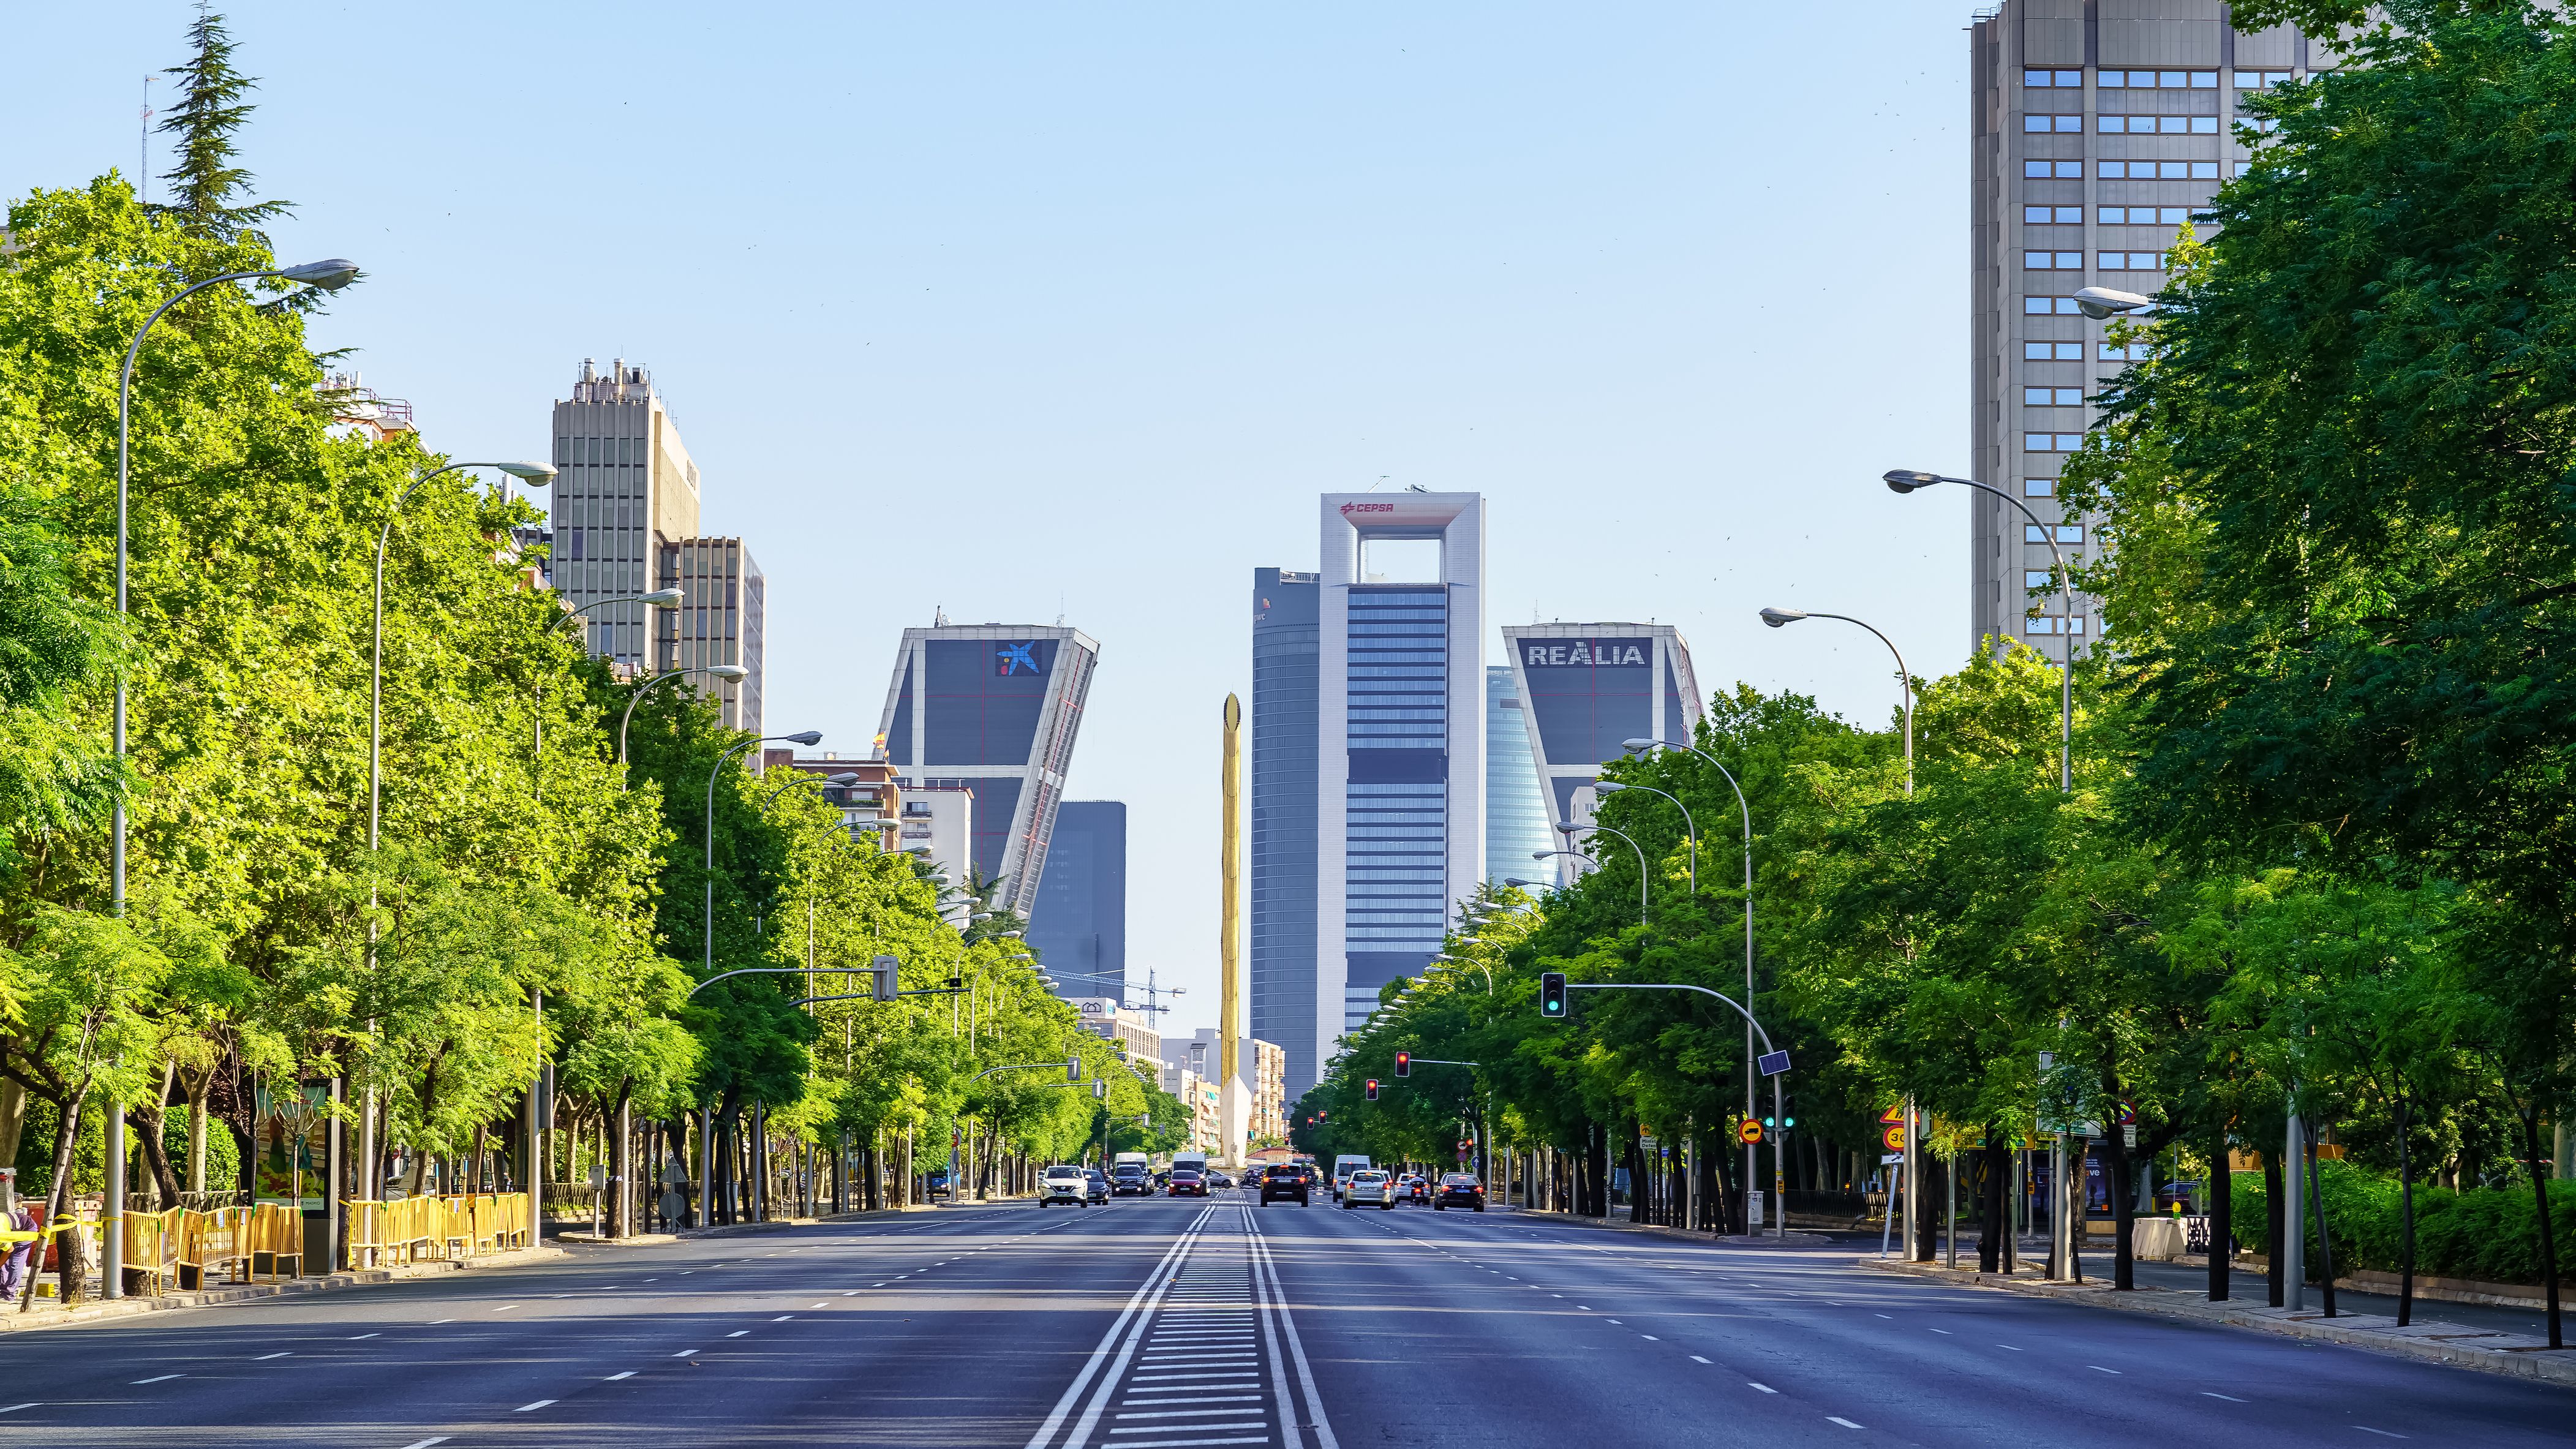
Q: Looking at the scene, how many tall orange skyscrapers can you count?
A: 0